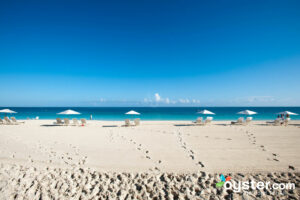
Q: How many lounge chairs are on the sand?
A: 15